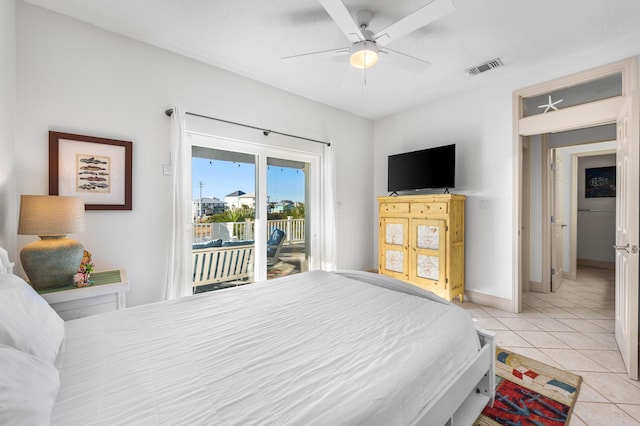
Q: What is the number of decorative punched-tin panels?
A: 4